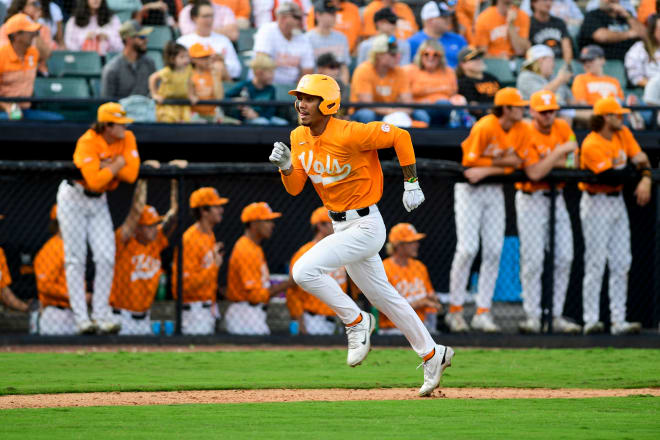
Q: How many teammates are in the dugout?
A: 11